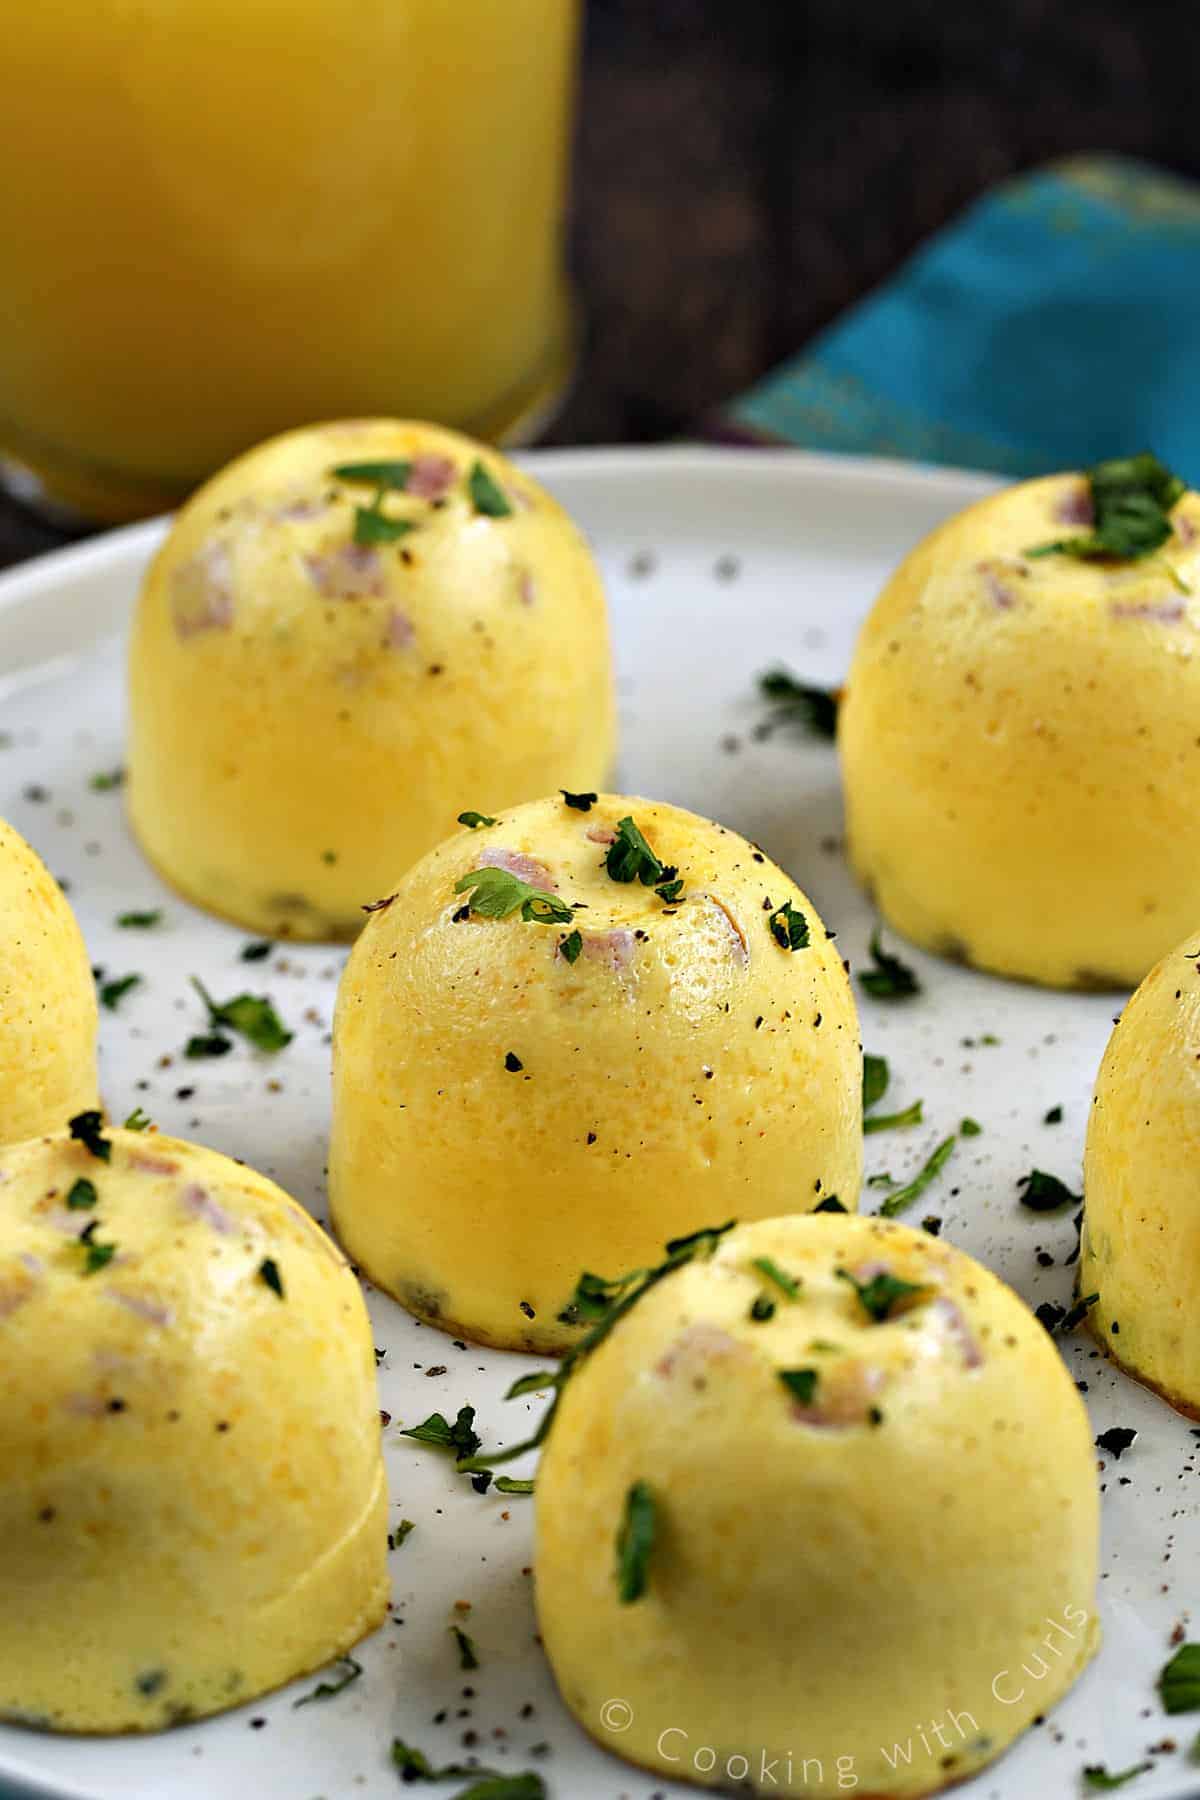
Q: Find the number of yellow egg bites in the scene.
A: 7